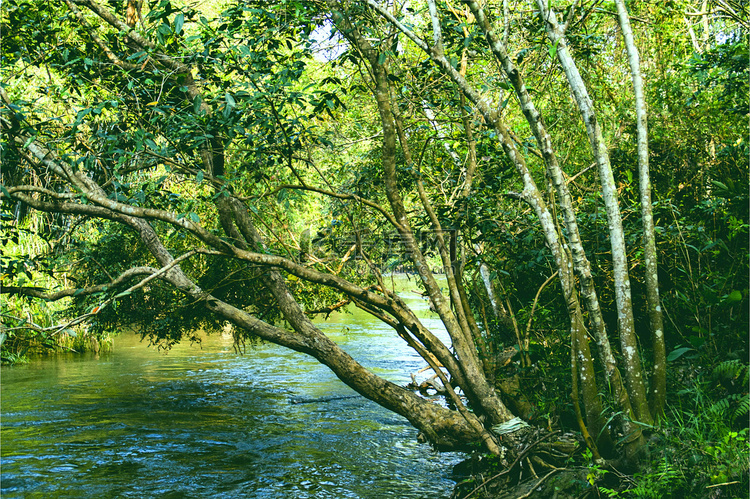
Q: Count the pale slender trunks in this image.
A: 4